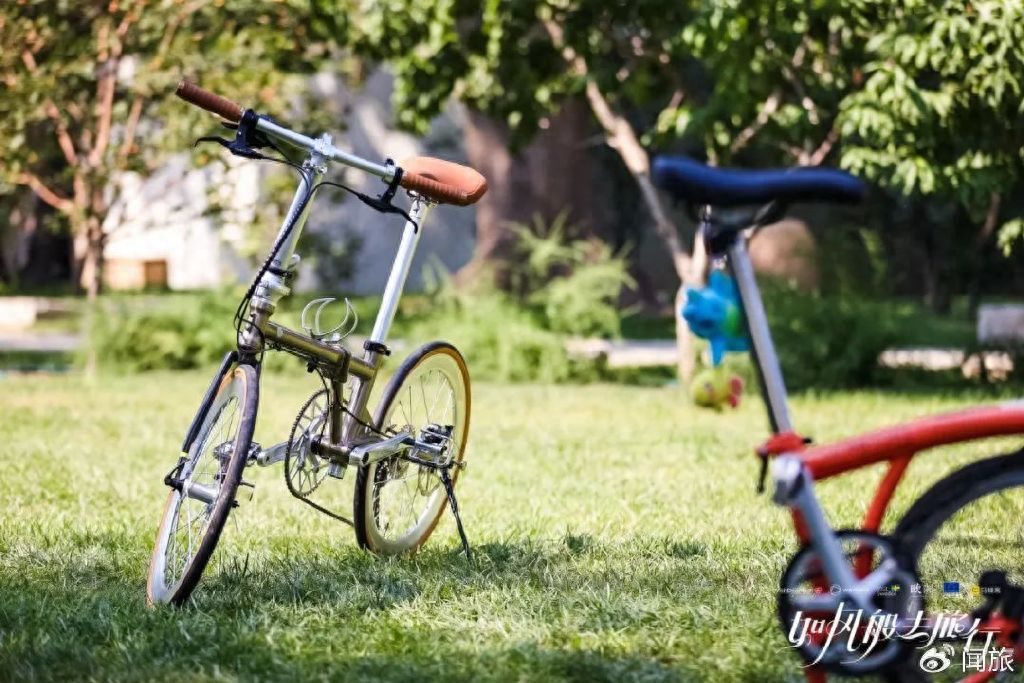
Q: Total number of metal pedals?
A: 3